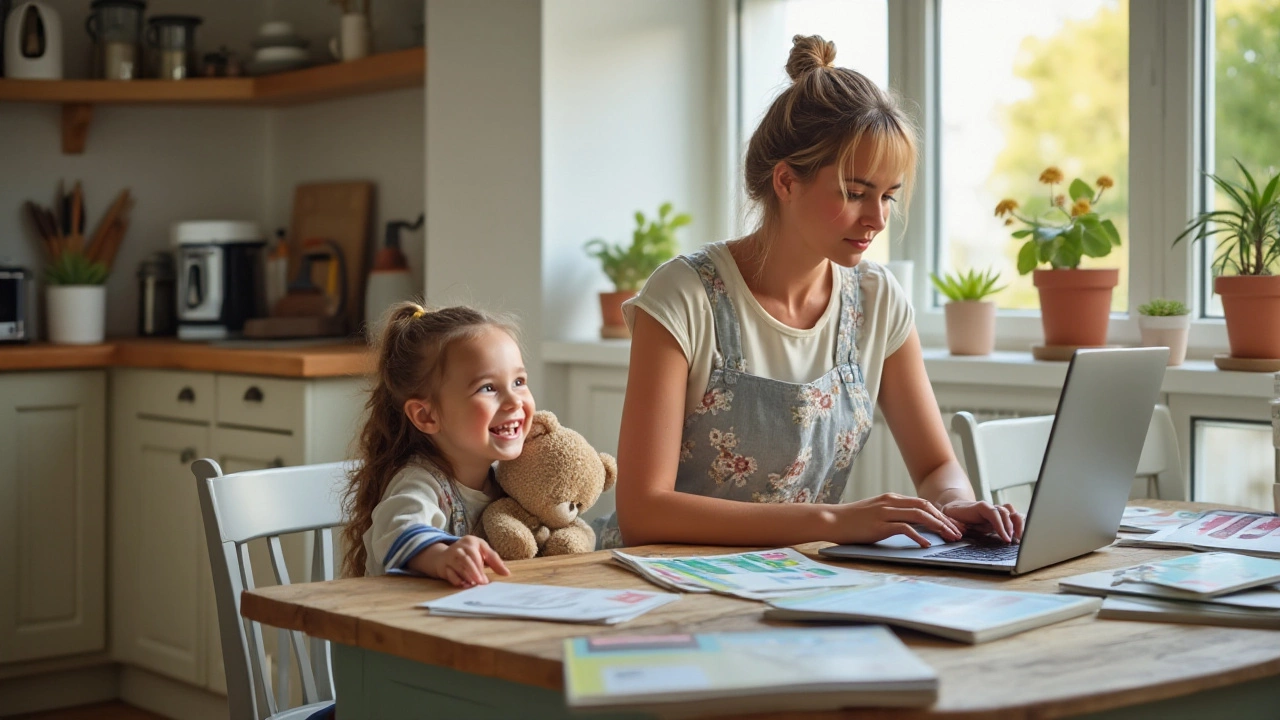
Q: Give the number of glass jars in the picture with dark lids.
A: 2